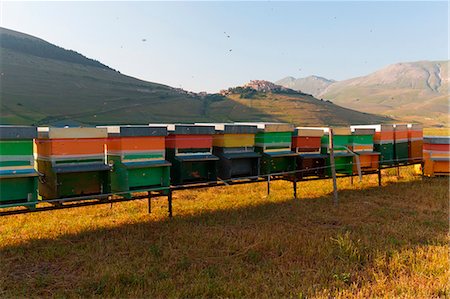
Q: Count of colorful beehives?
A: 13